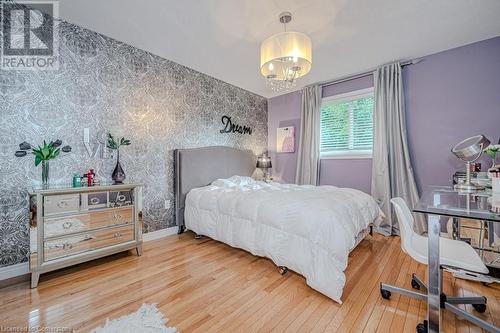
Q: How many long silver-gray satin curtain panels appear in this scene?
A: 2